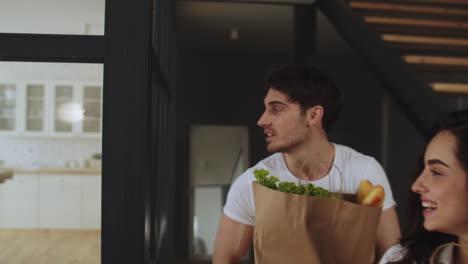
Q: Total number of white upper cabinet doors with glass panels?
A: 4